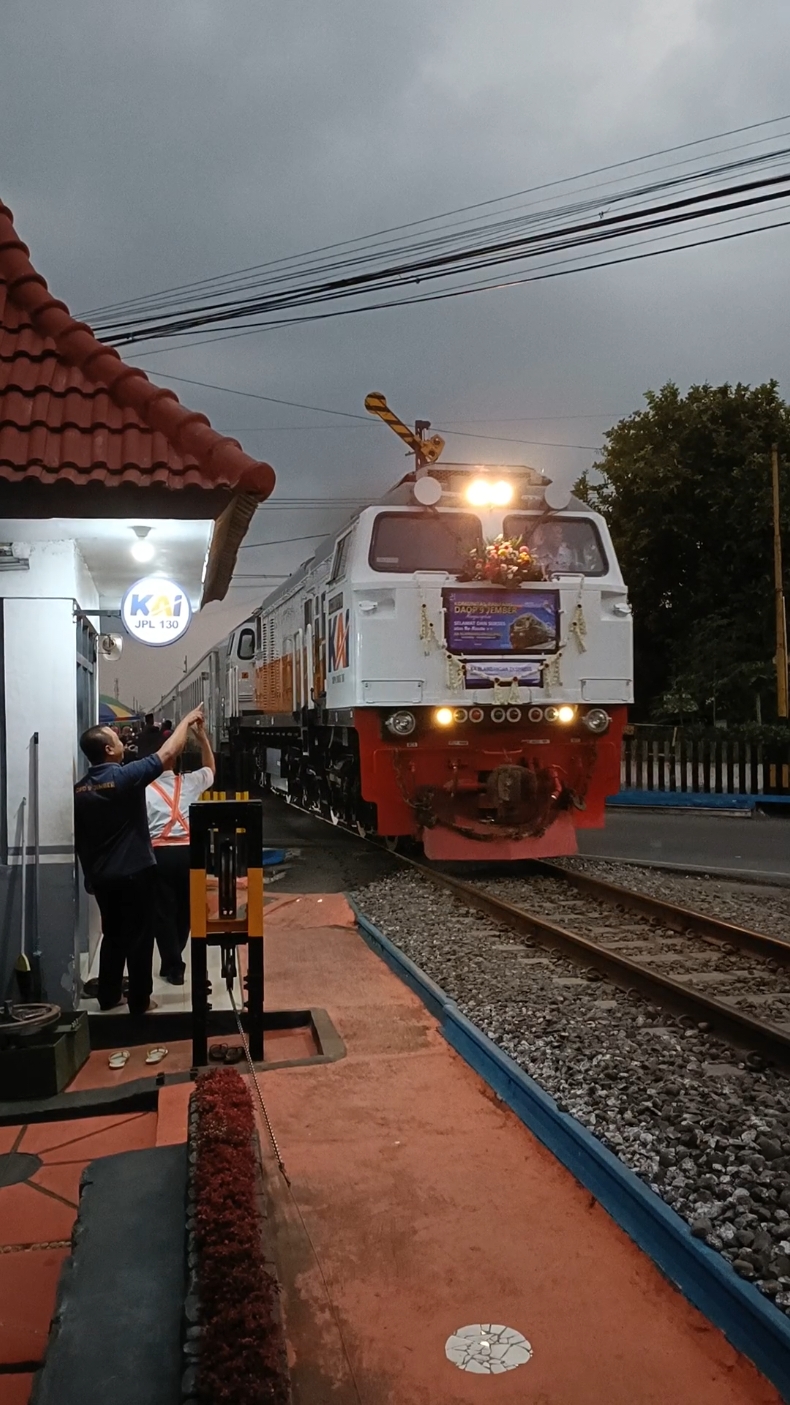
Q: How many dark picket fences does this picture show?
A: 1